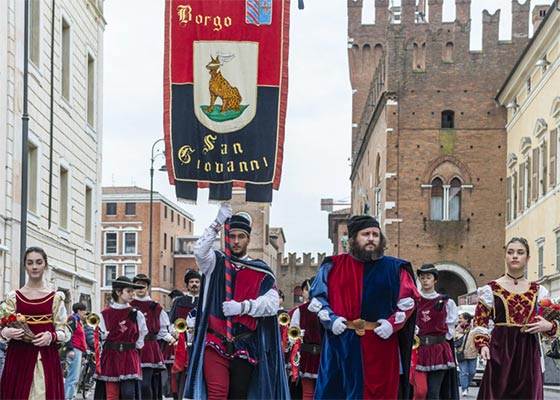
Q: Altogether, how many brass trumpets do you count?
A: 5